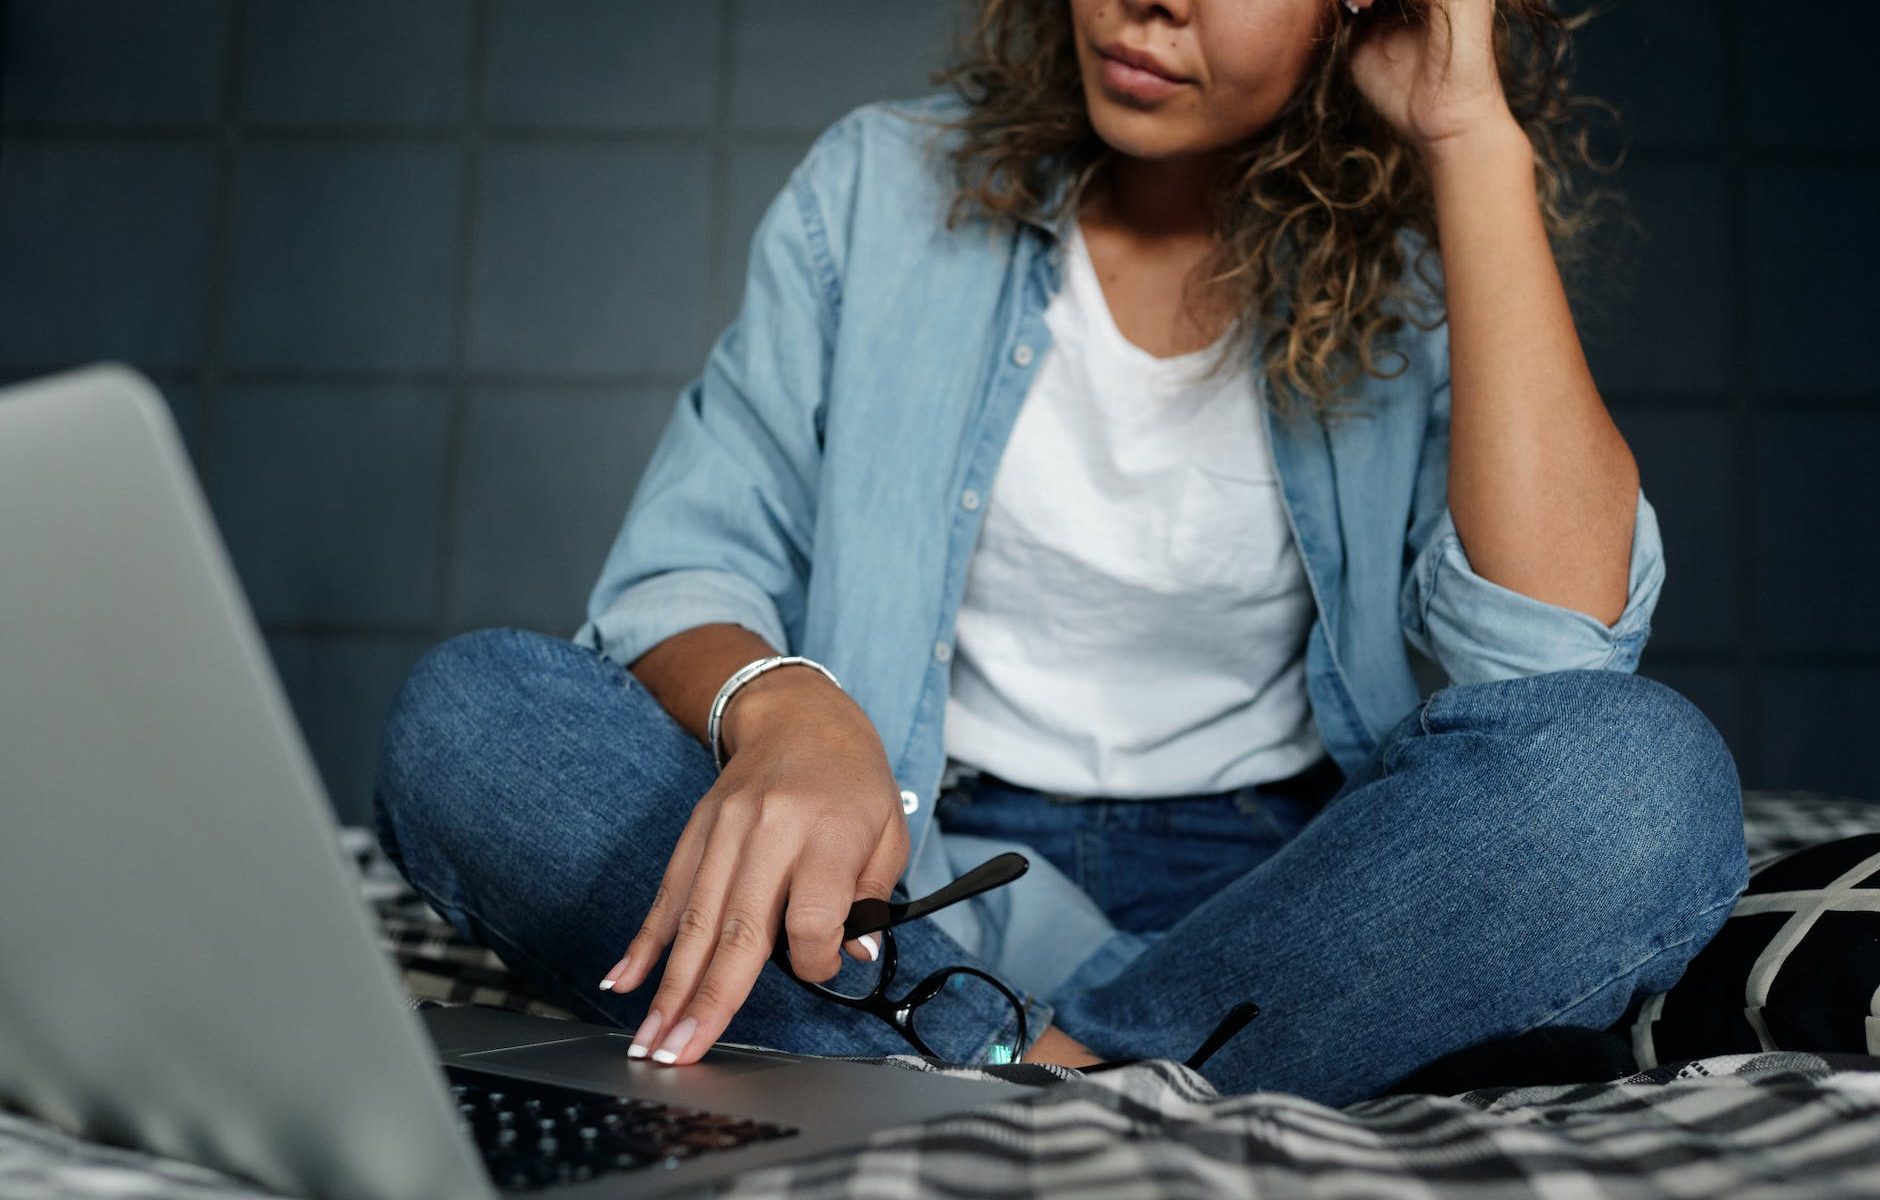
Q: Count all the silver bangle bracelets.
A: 1